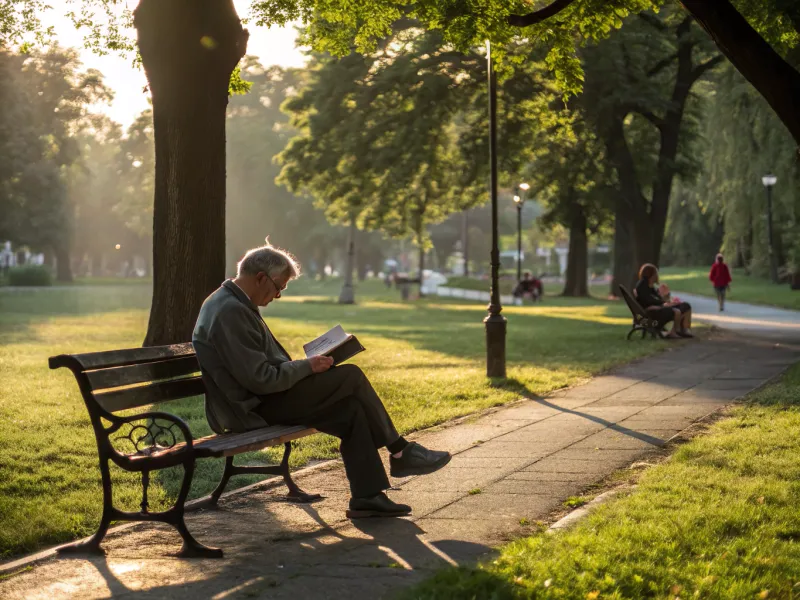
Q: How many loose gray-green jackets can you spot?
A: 1